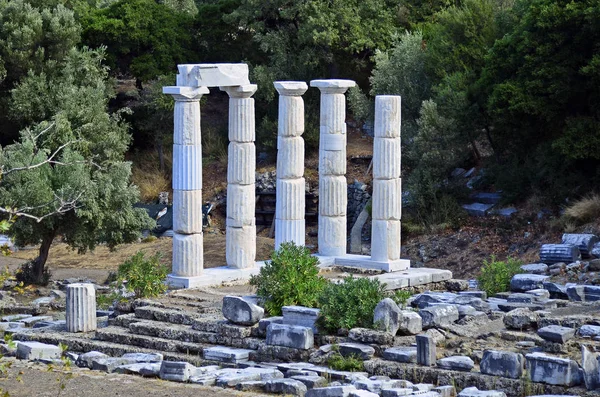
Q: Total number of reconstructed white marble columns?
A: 5